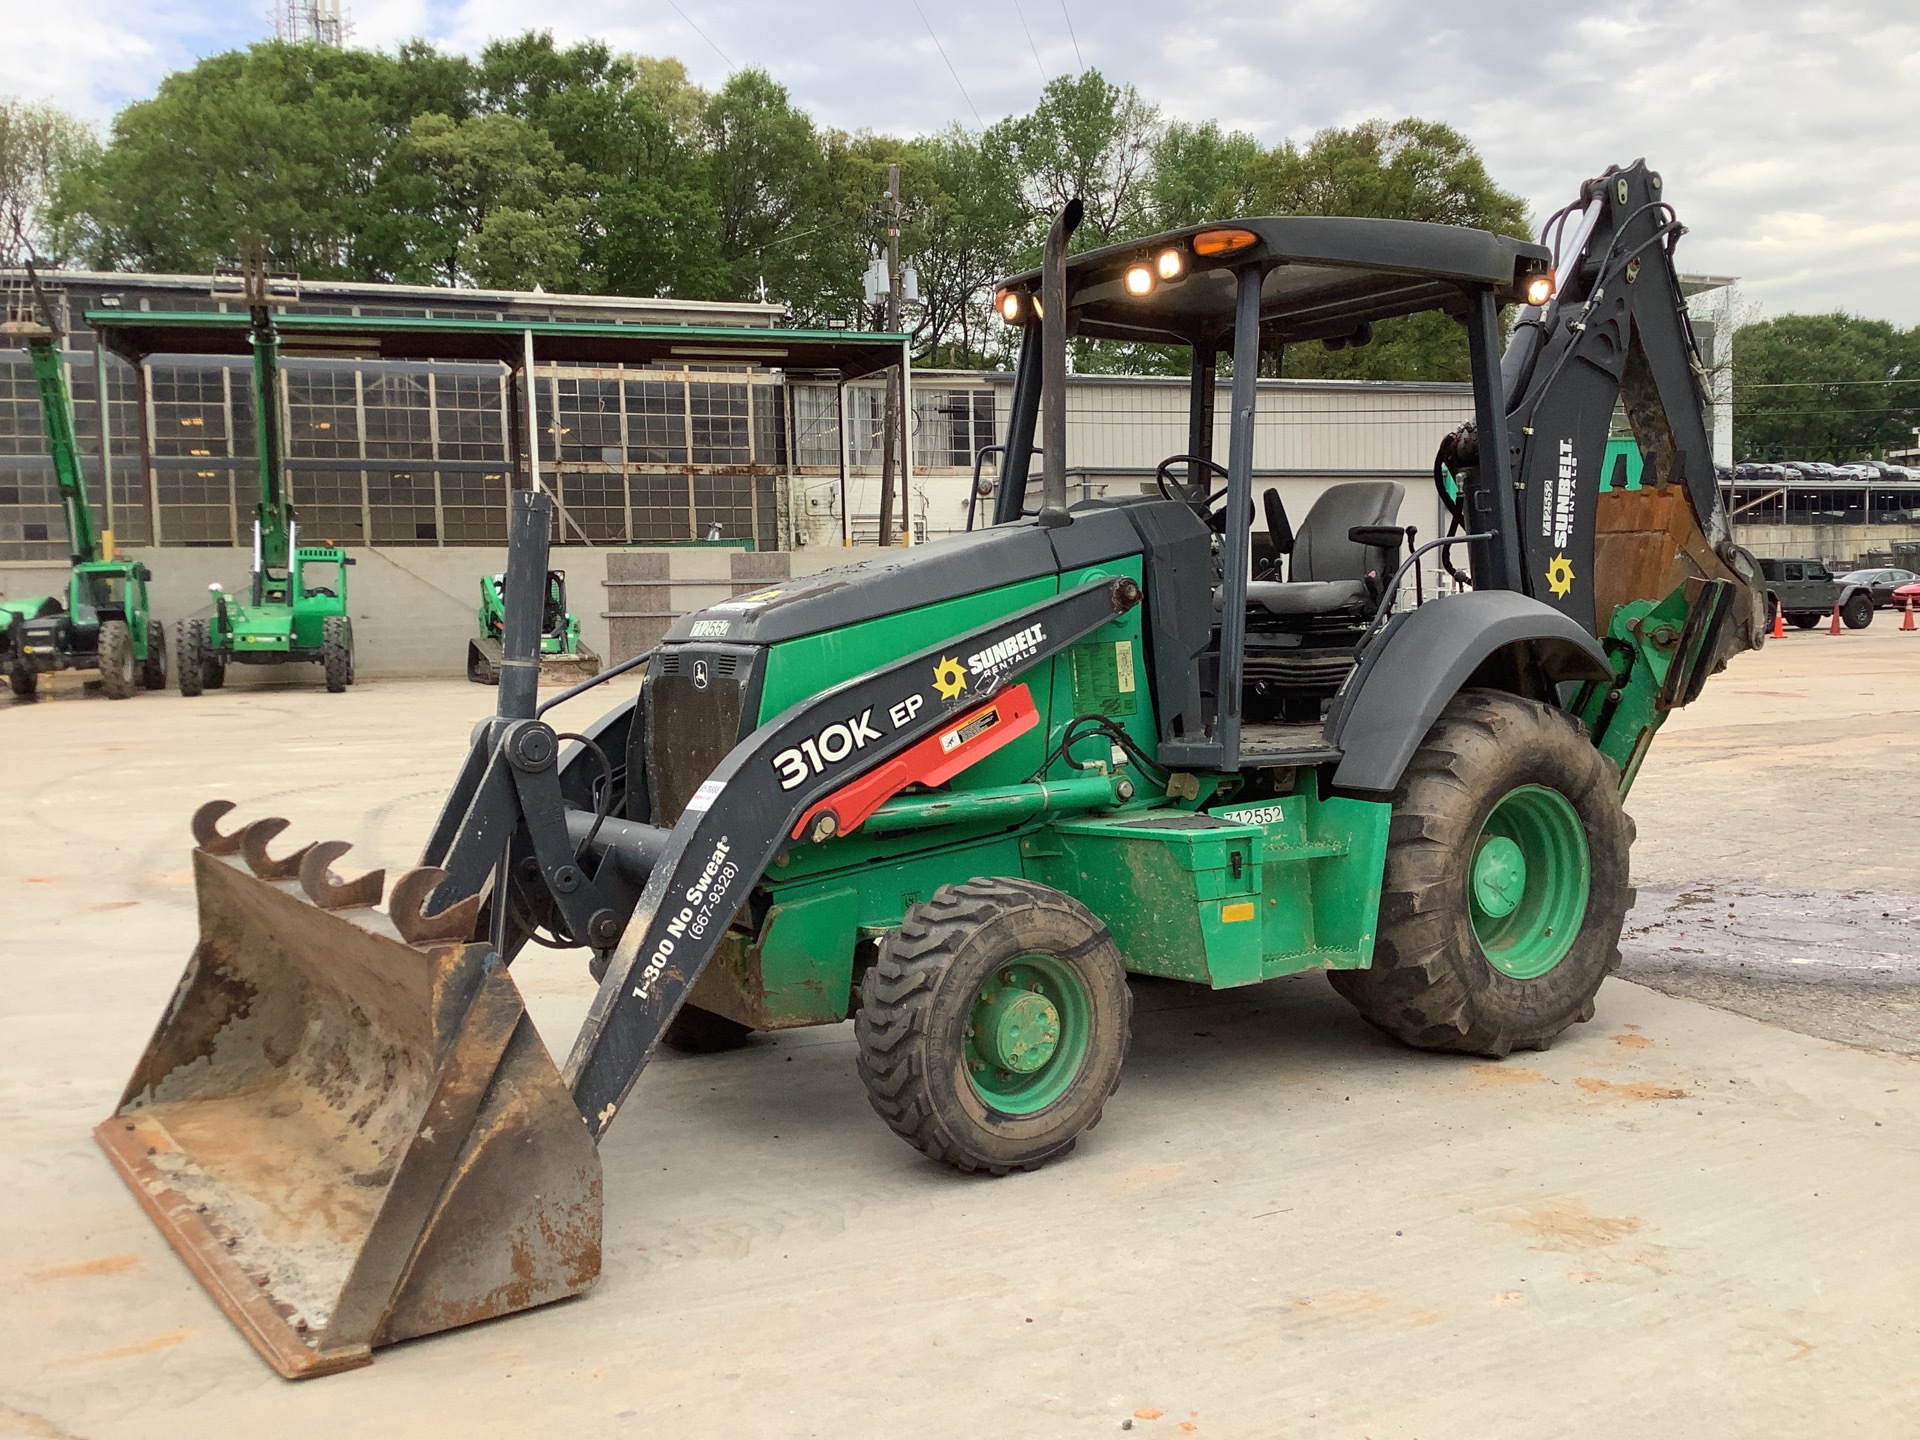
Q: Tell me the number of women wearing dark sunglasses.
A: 0